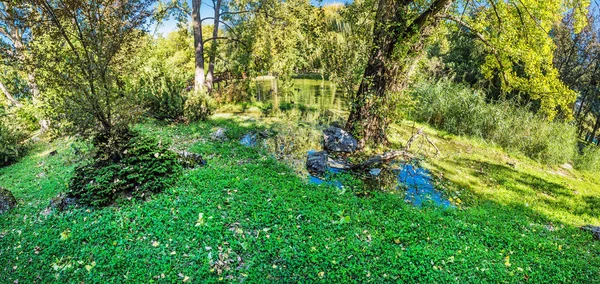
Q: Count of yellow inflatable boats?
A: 0